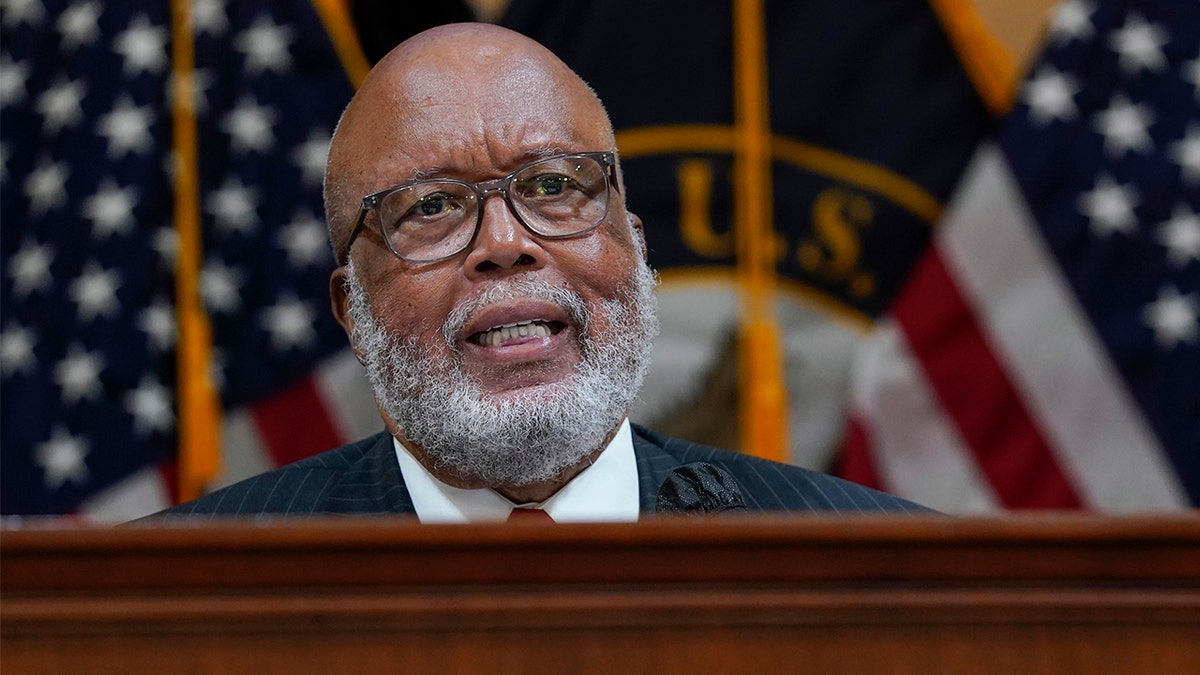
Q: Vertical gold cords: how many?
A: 2